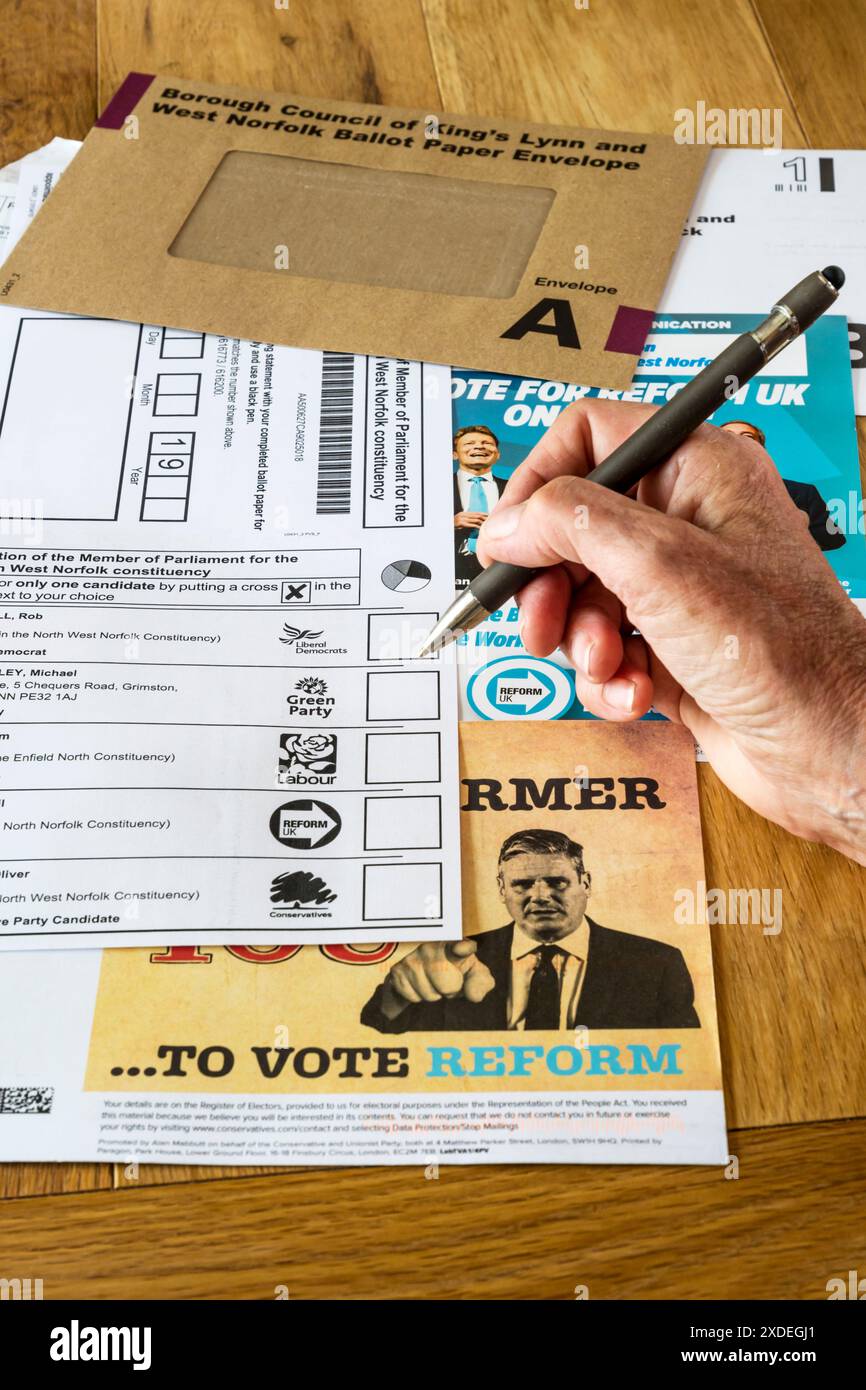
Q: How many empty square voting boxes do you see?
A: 5